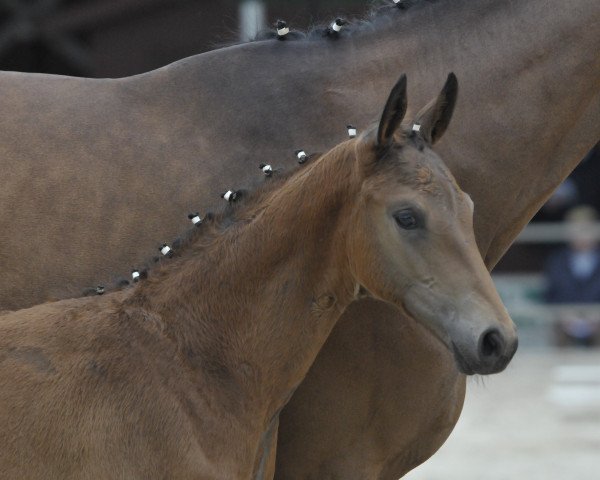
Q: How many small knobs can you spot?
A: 12